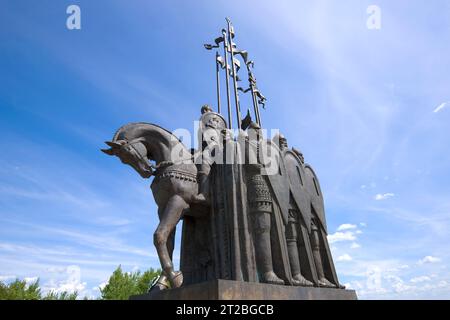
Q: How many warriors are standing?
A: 3